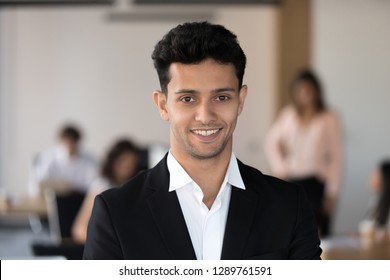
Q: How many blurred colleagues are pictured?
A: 4